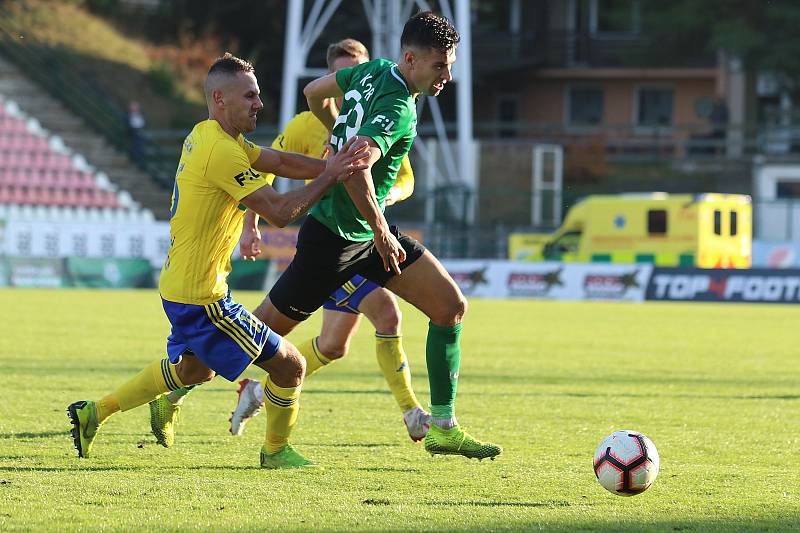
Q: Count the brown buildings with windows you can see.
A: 1